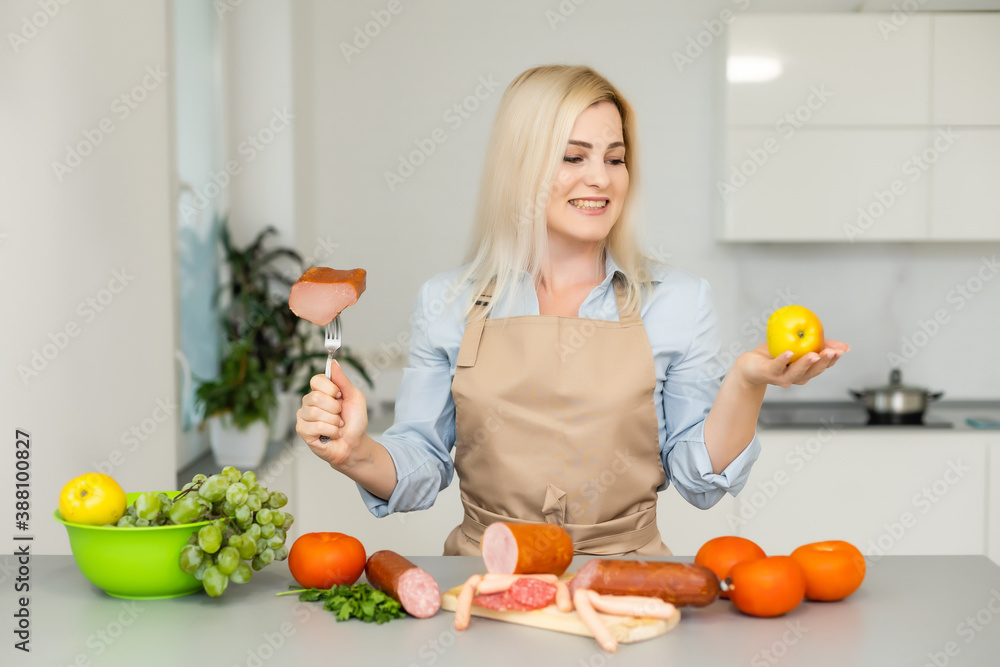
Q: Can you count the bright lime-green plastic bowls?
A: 1